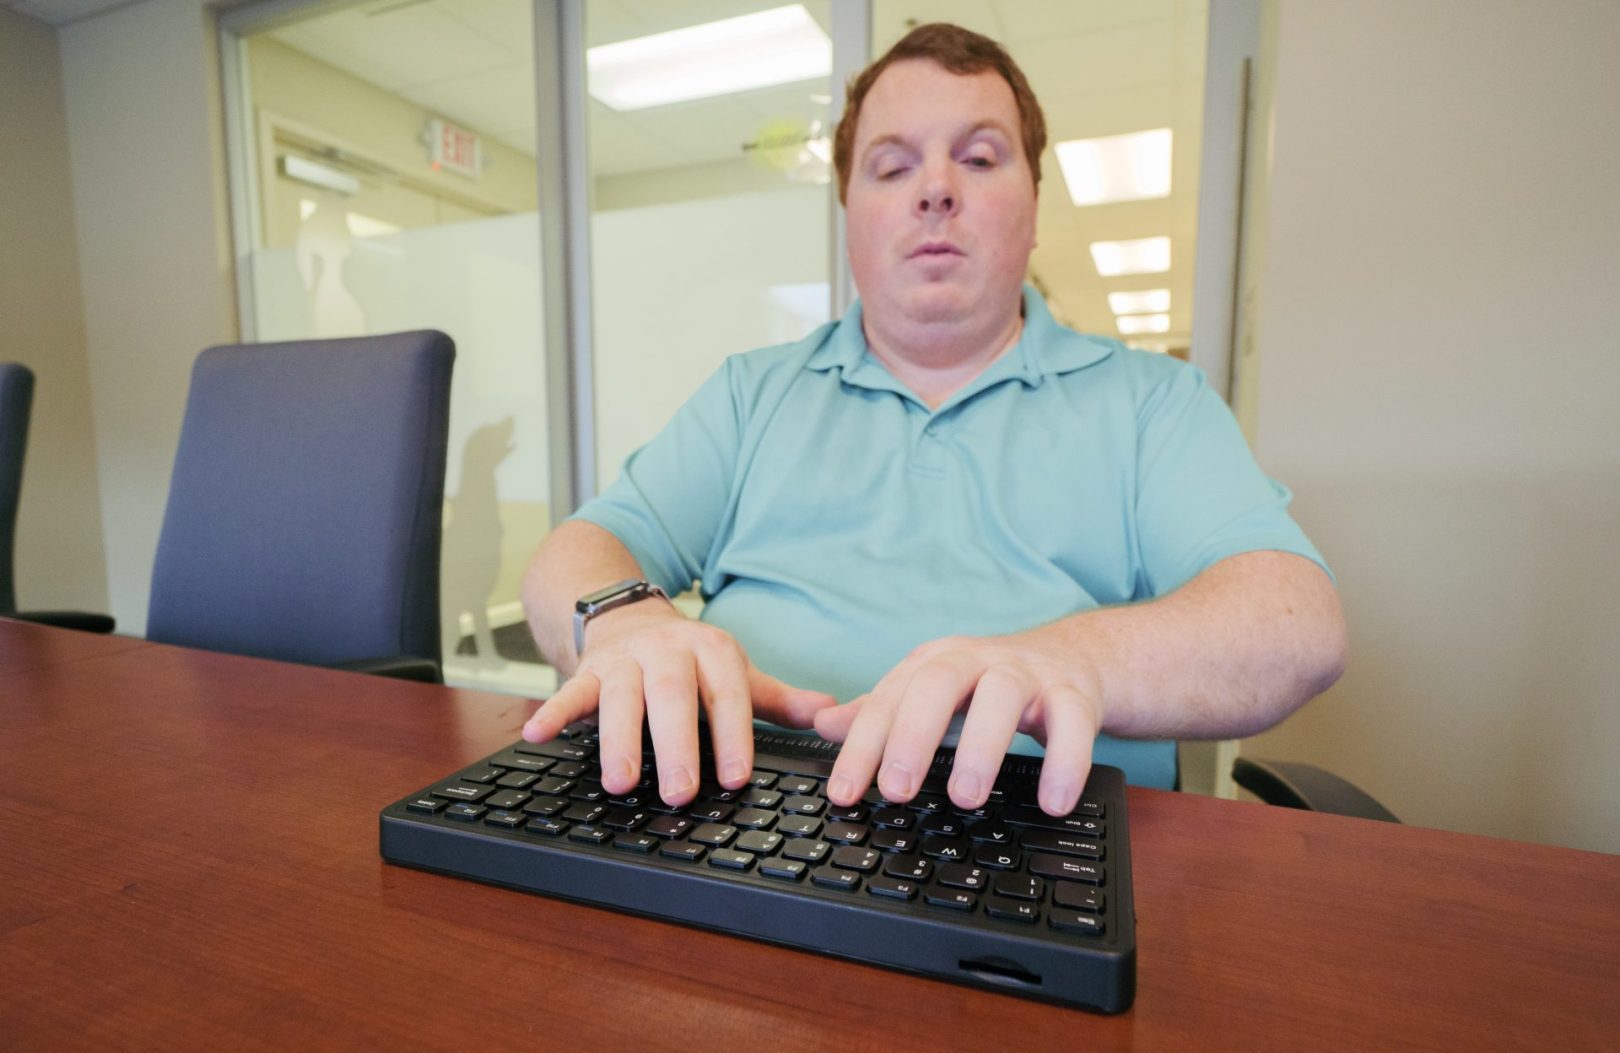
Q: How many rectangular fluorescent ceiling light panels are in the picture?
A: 5